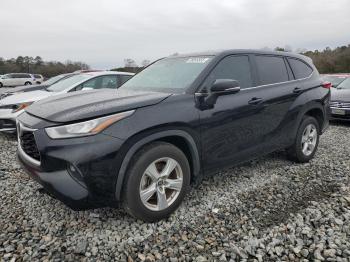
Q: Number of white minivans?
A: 1